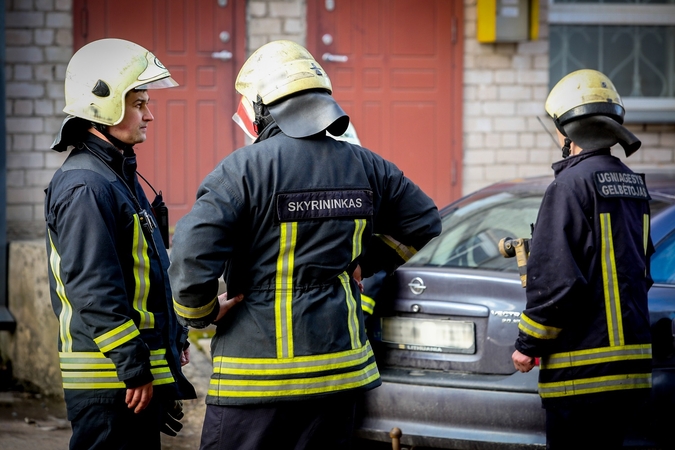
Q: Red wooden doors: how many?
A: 2